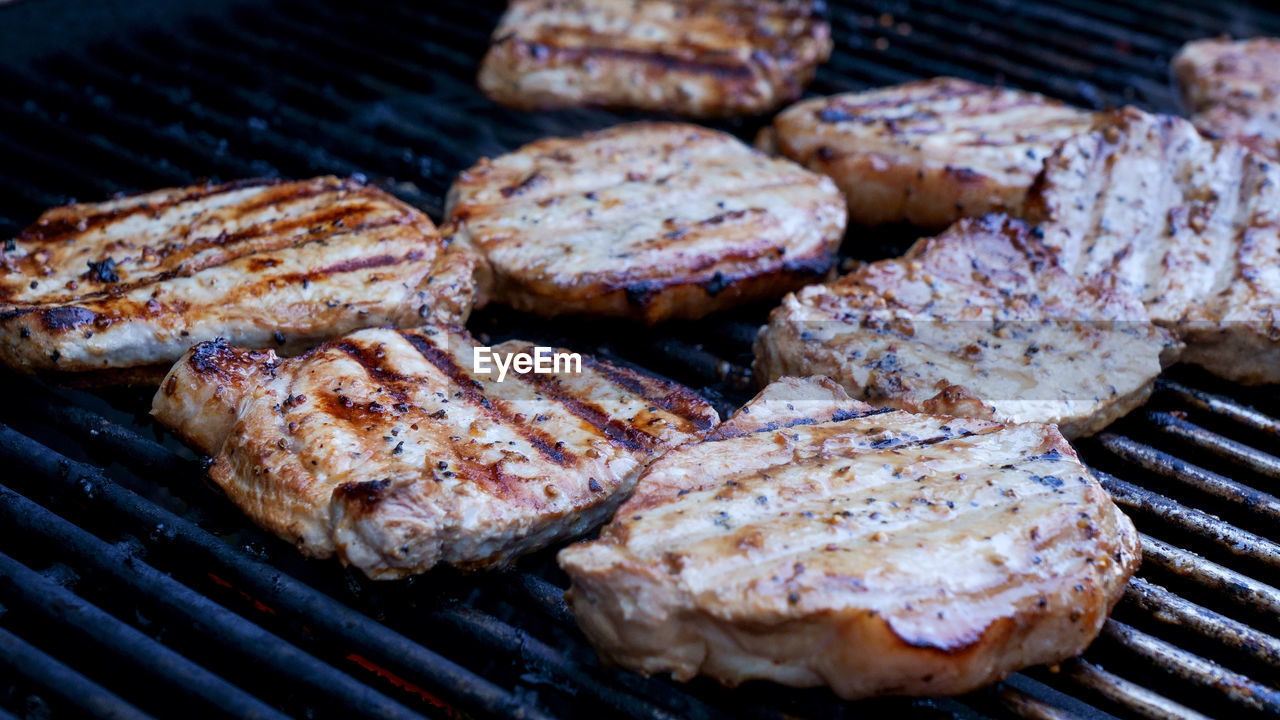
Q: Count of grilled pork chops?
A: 9